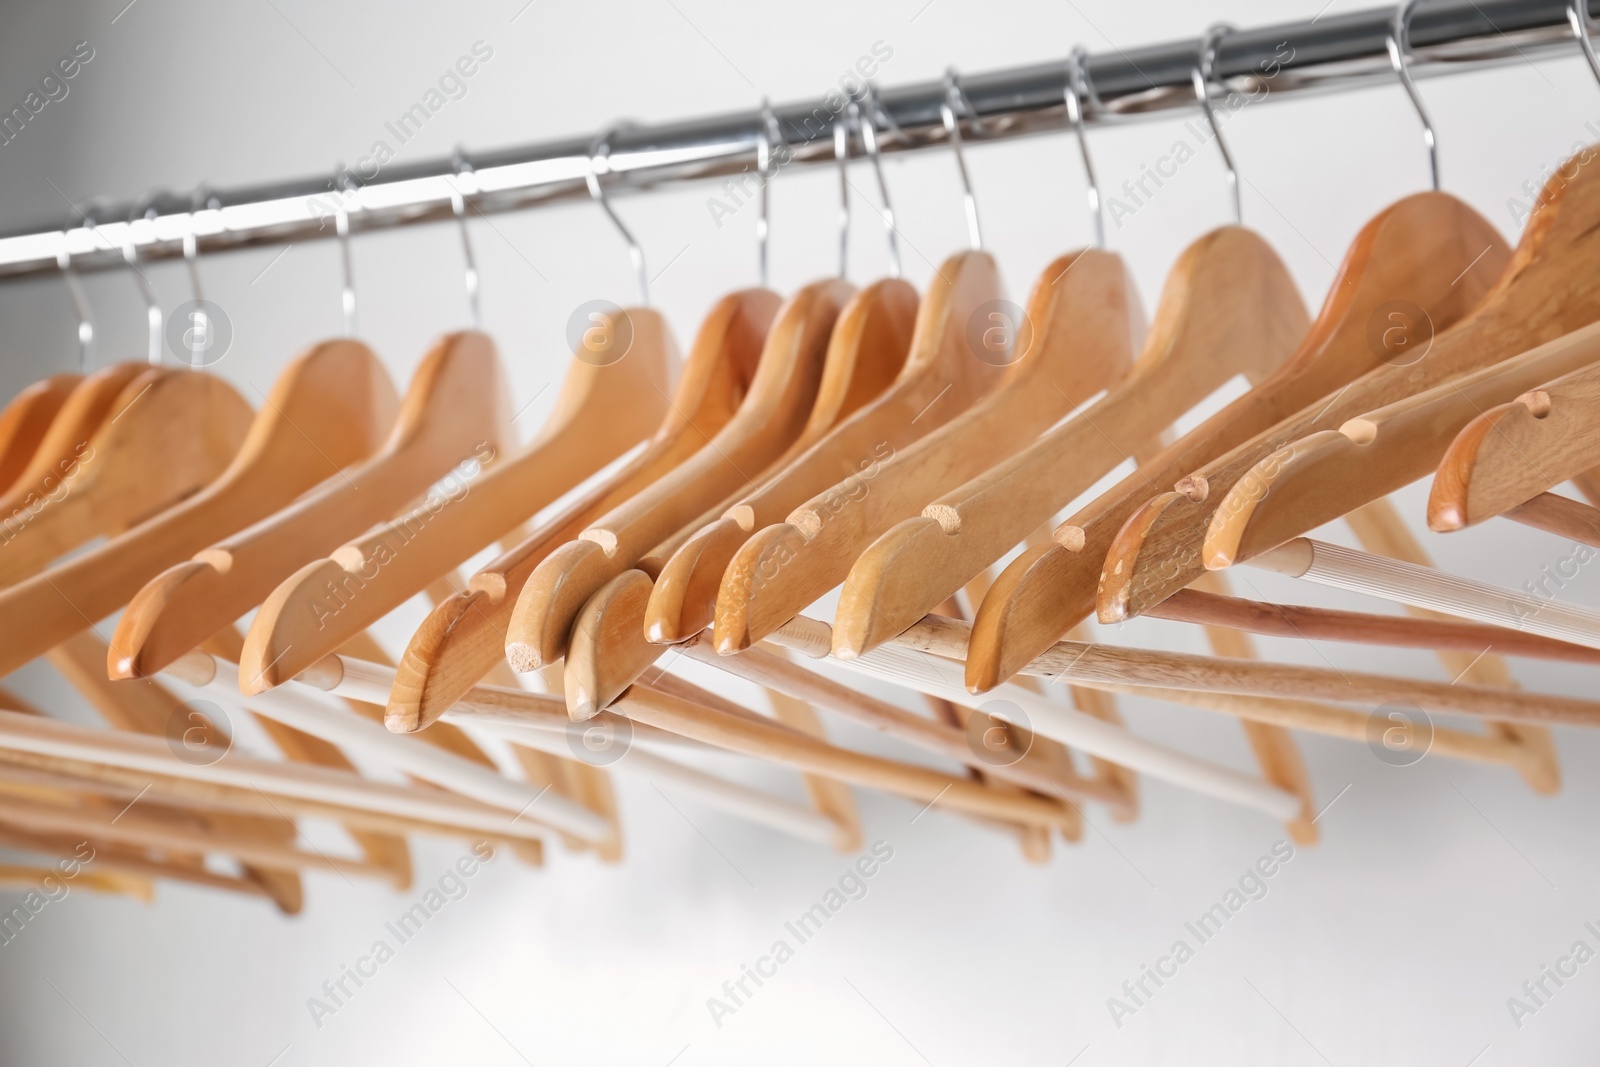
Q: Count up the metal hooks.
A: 14